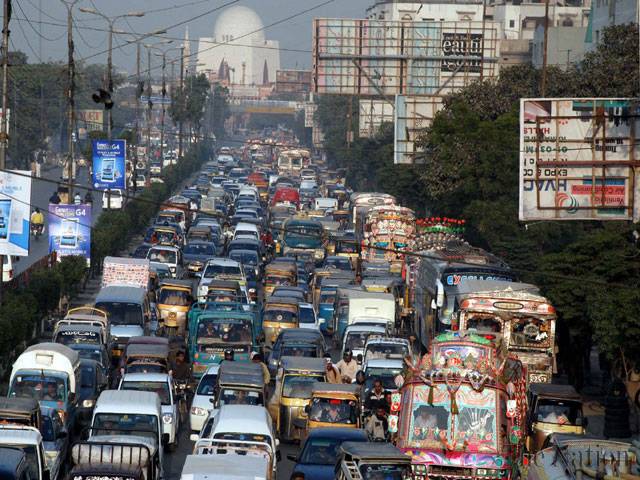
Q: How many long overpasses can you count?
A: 1